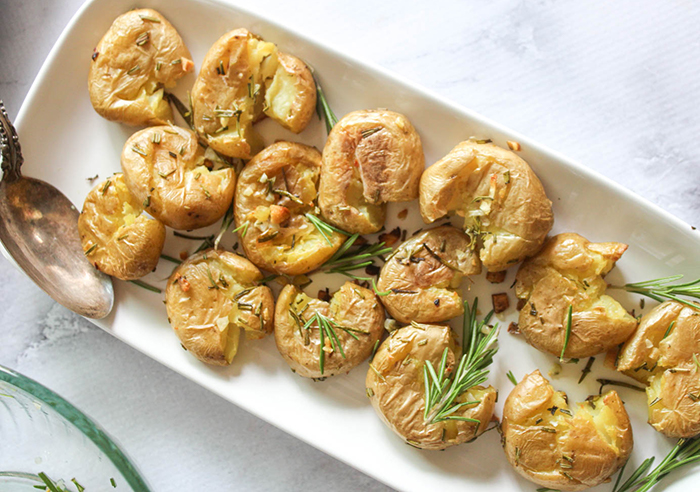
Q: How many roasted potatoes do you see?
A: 14